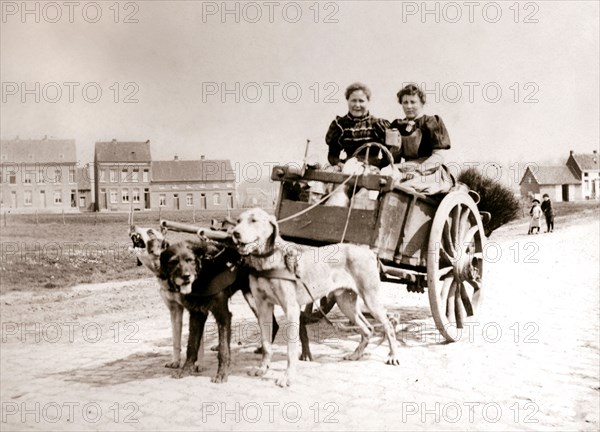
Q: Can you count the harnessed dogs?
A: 3